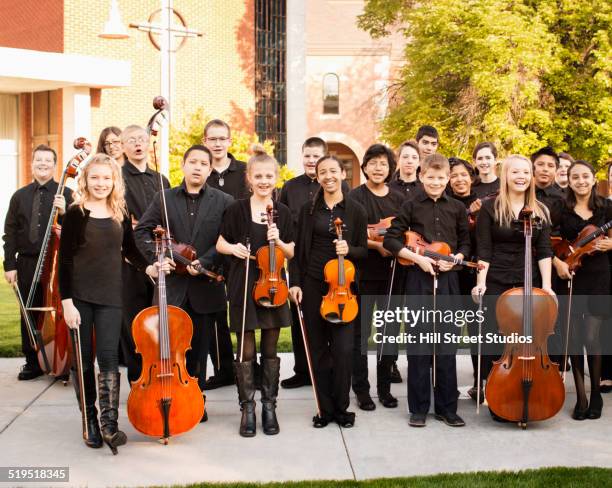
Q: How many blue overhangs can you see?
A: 0